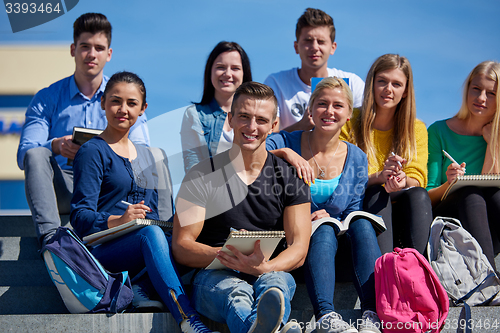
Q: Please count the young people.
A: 8